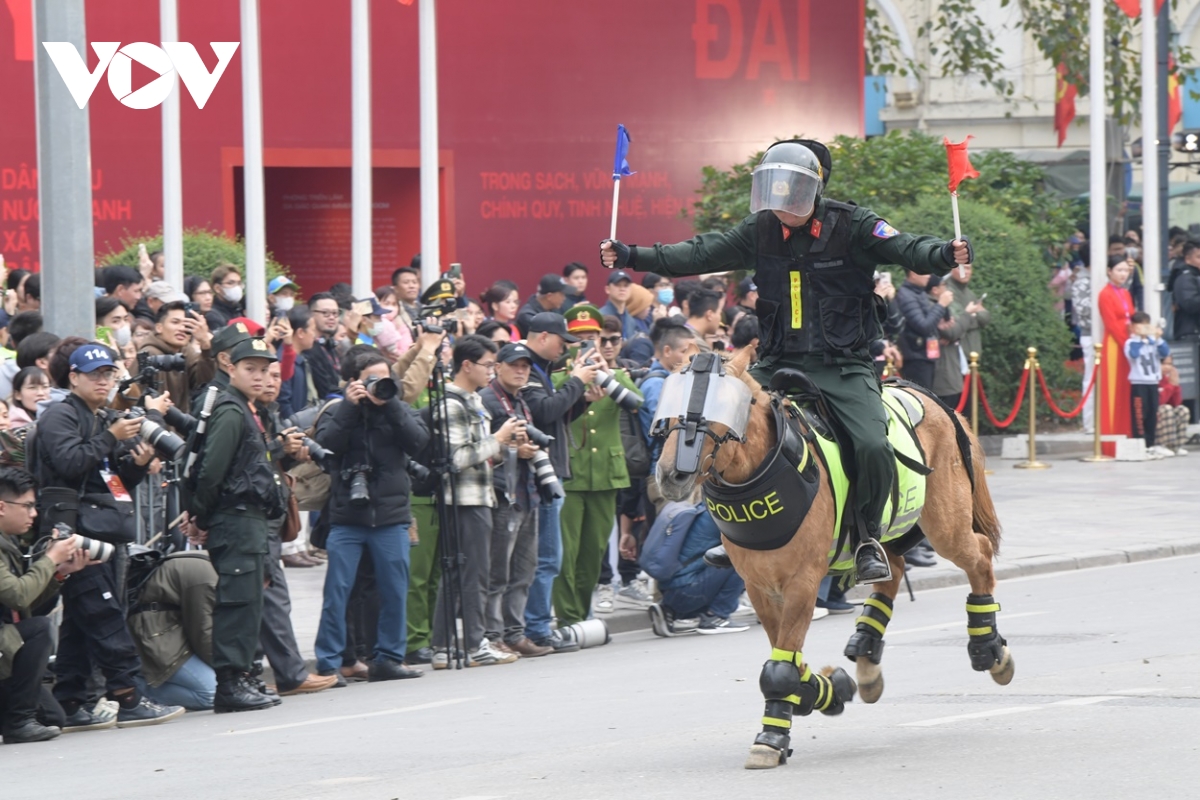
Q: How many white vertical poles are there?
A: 6